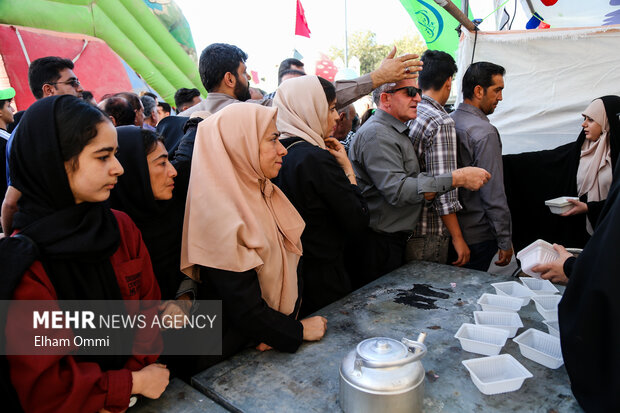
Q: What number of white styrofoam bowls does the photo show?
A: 11